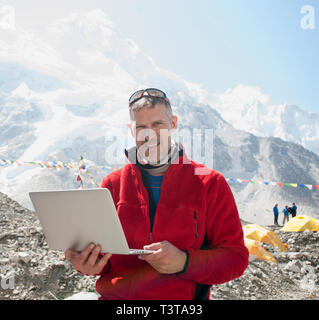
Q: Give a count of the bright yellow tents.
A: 3